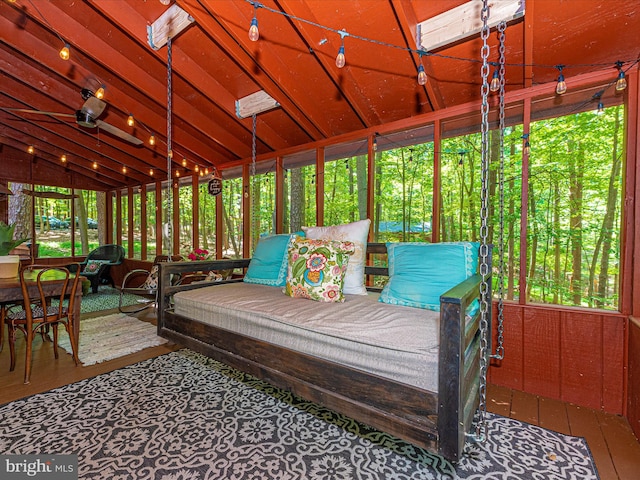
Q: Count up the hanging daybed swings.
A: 1